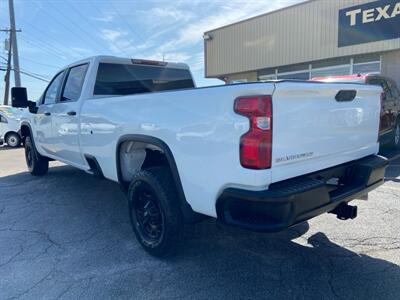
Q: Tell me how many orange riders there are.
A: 0